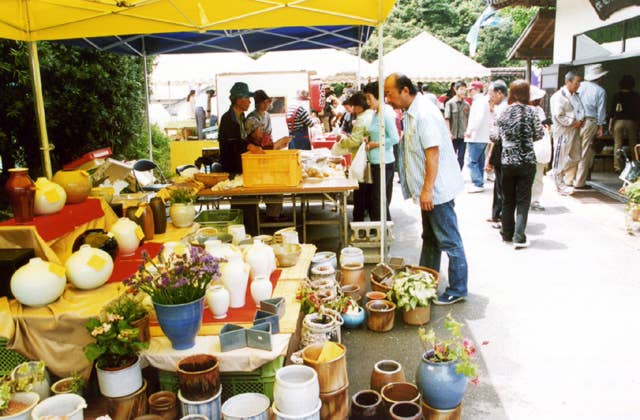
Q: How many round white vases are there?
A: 4